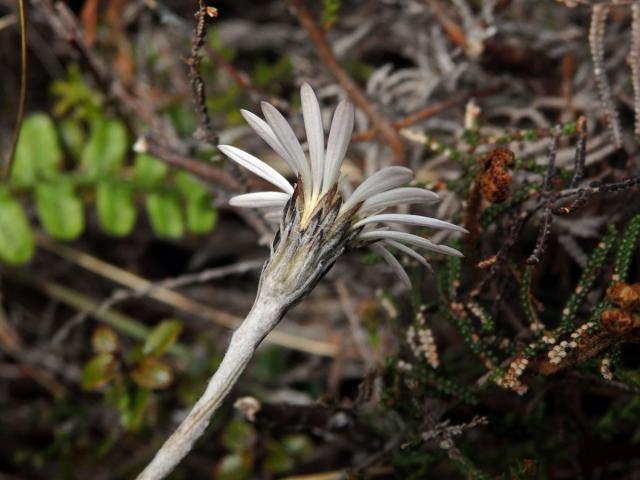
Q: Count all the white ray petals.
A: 12